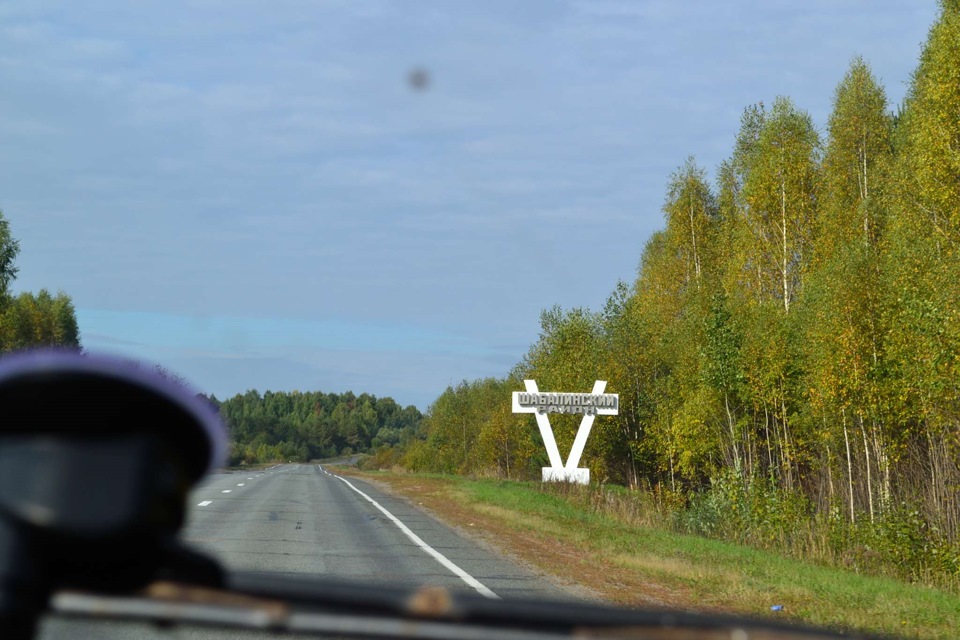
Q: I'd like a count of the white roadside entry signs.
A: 1